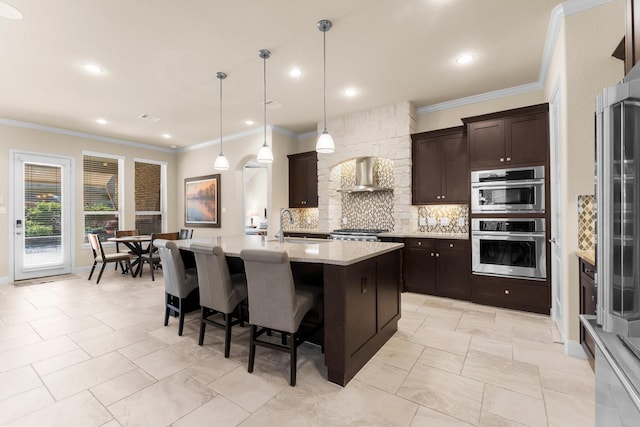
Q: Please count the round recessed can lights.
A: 7